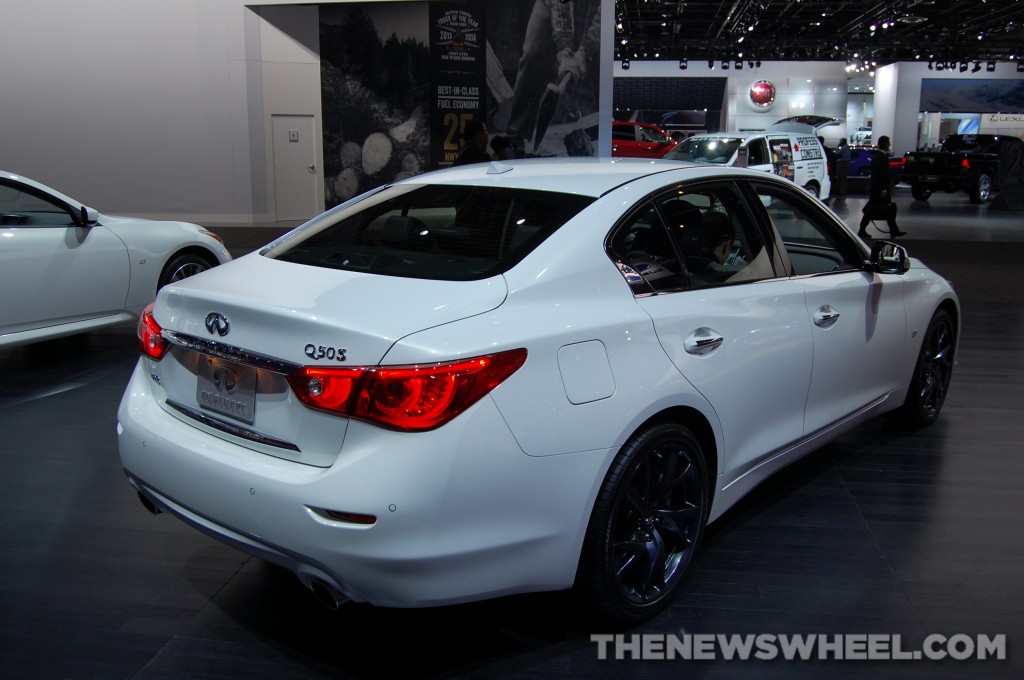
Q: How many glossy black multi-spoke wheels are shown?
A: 2